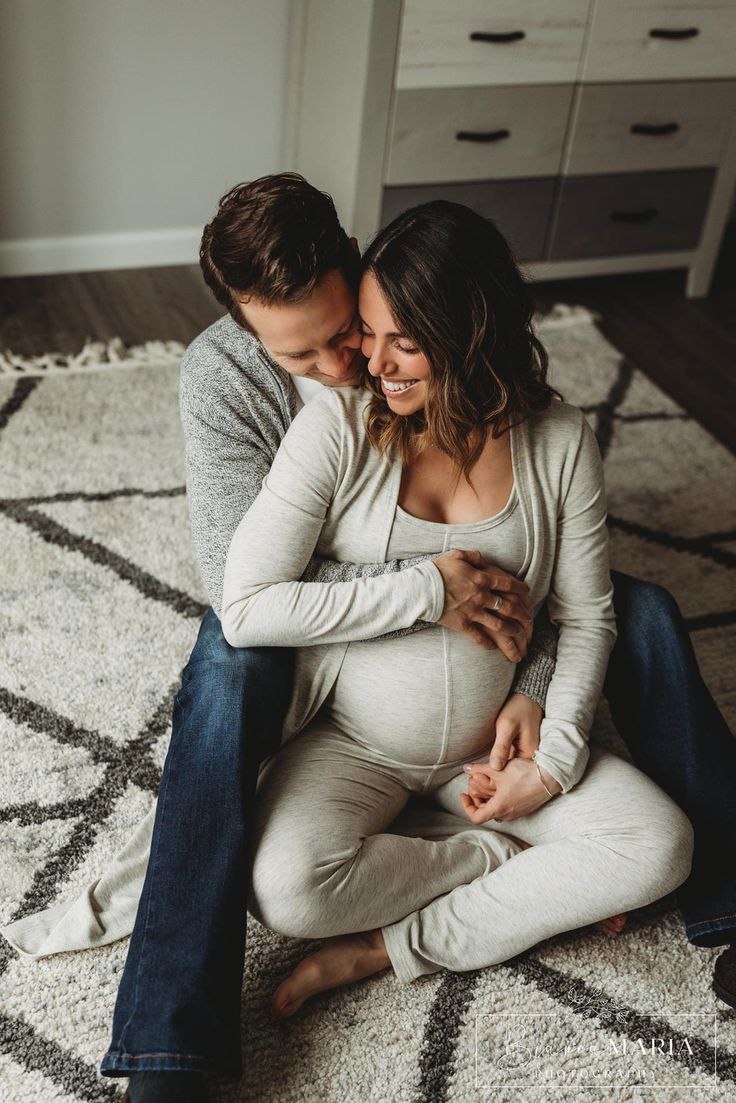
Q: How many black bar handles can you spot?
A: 5